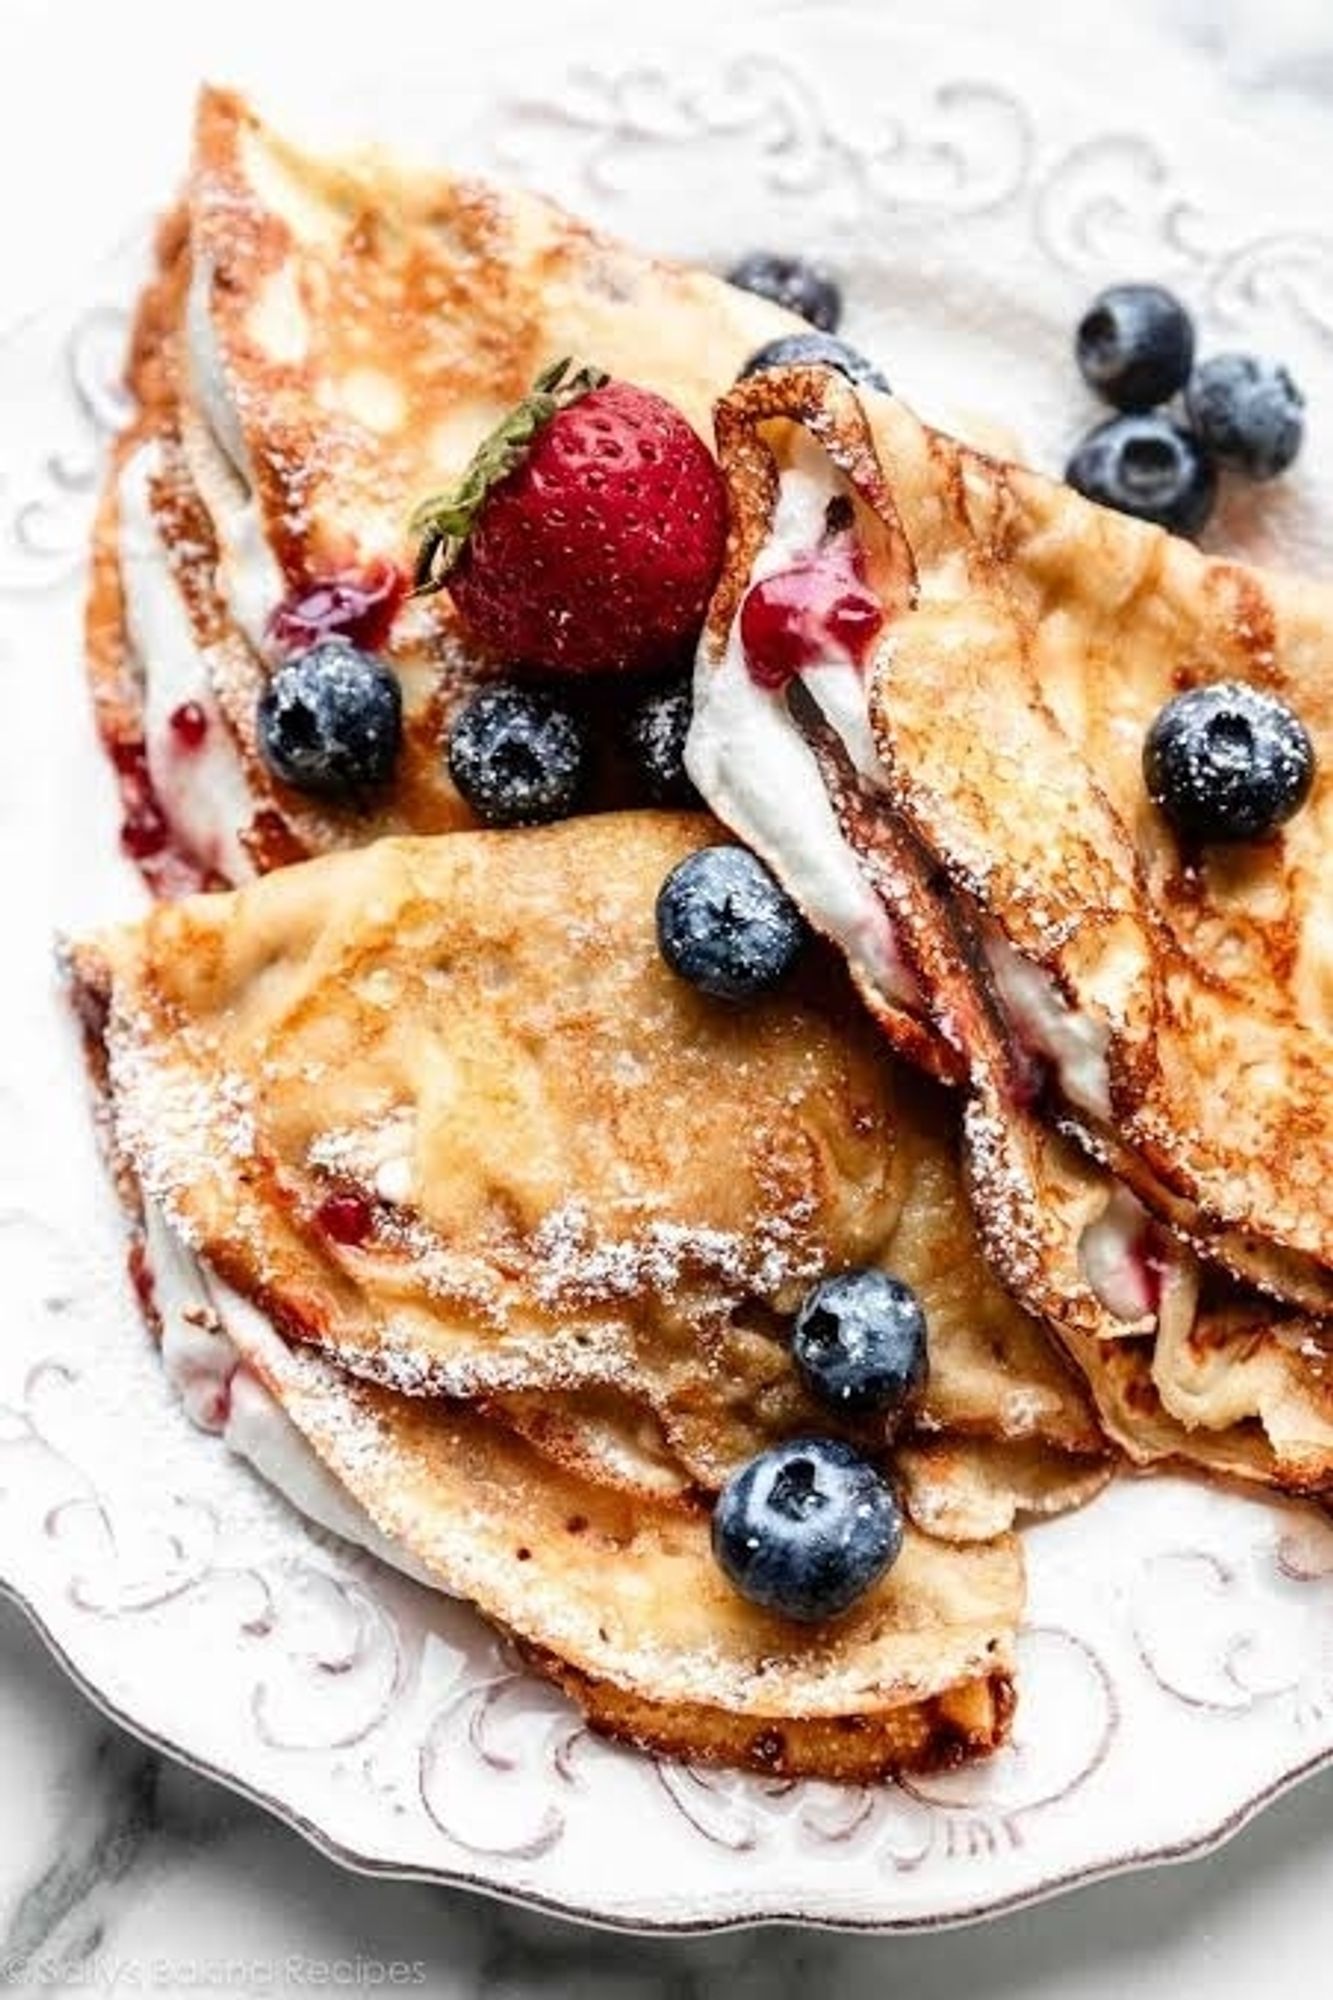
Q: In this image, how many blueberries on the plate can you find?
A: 12